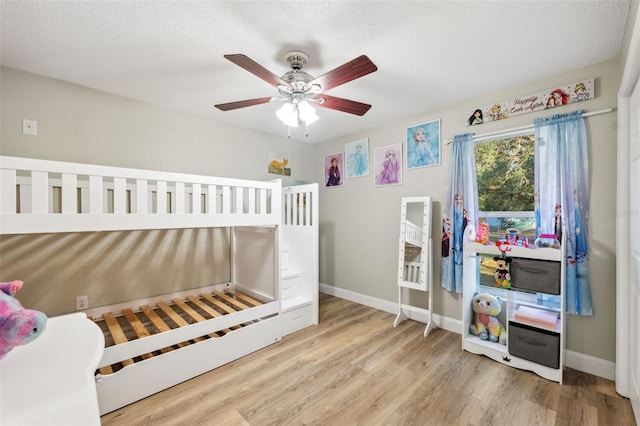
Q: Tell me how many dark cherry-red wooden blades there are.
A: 4